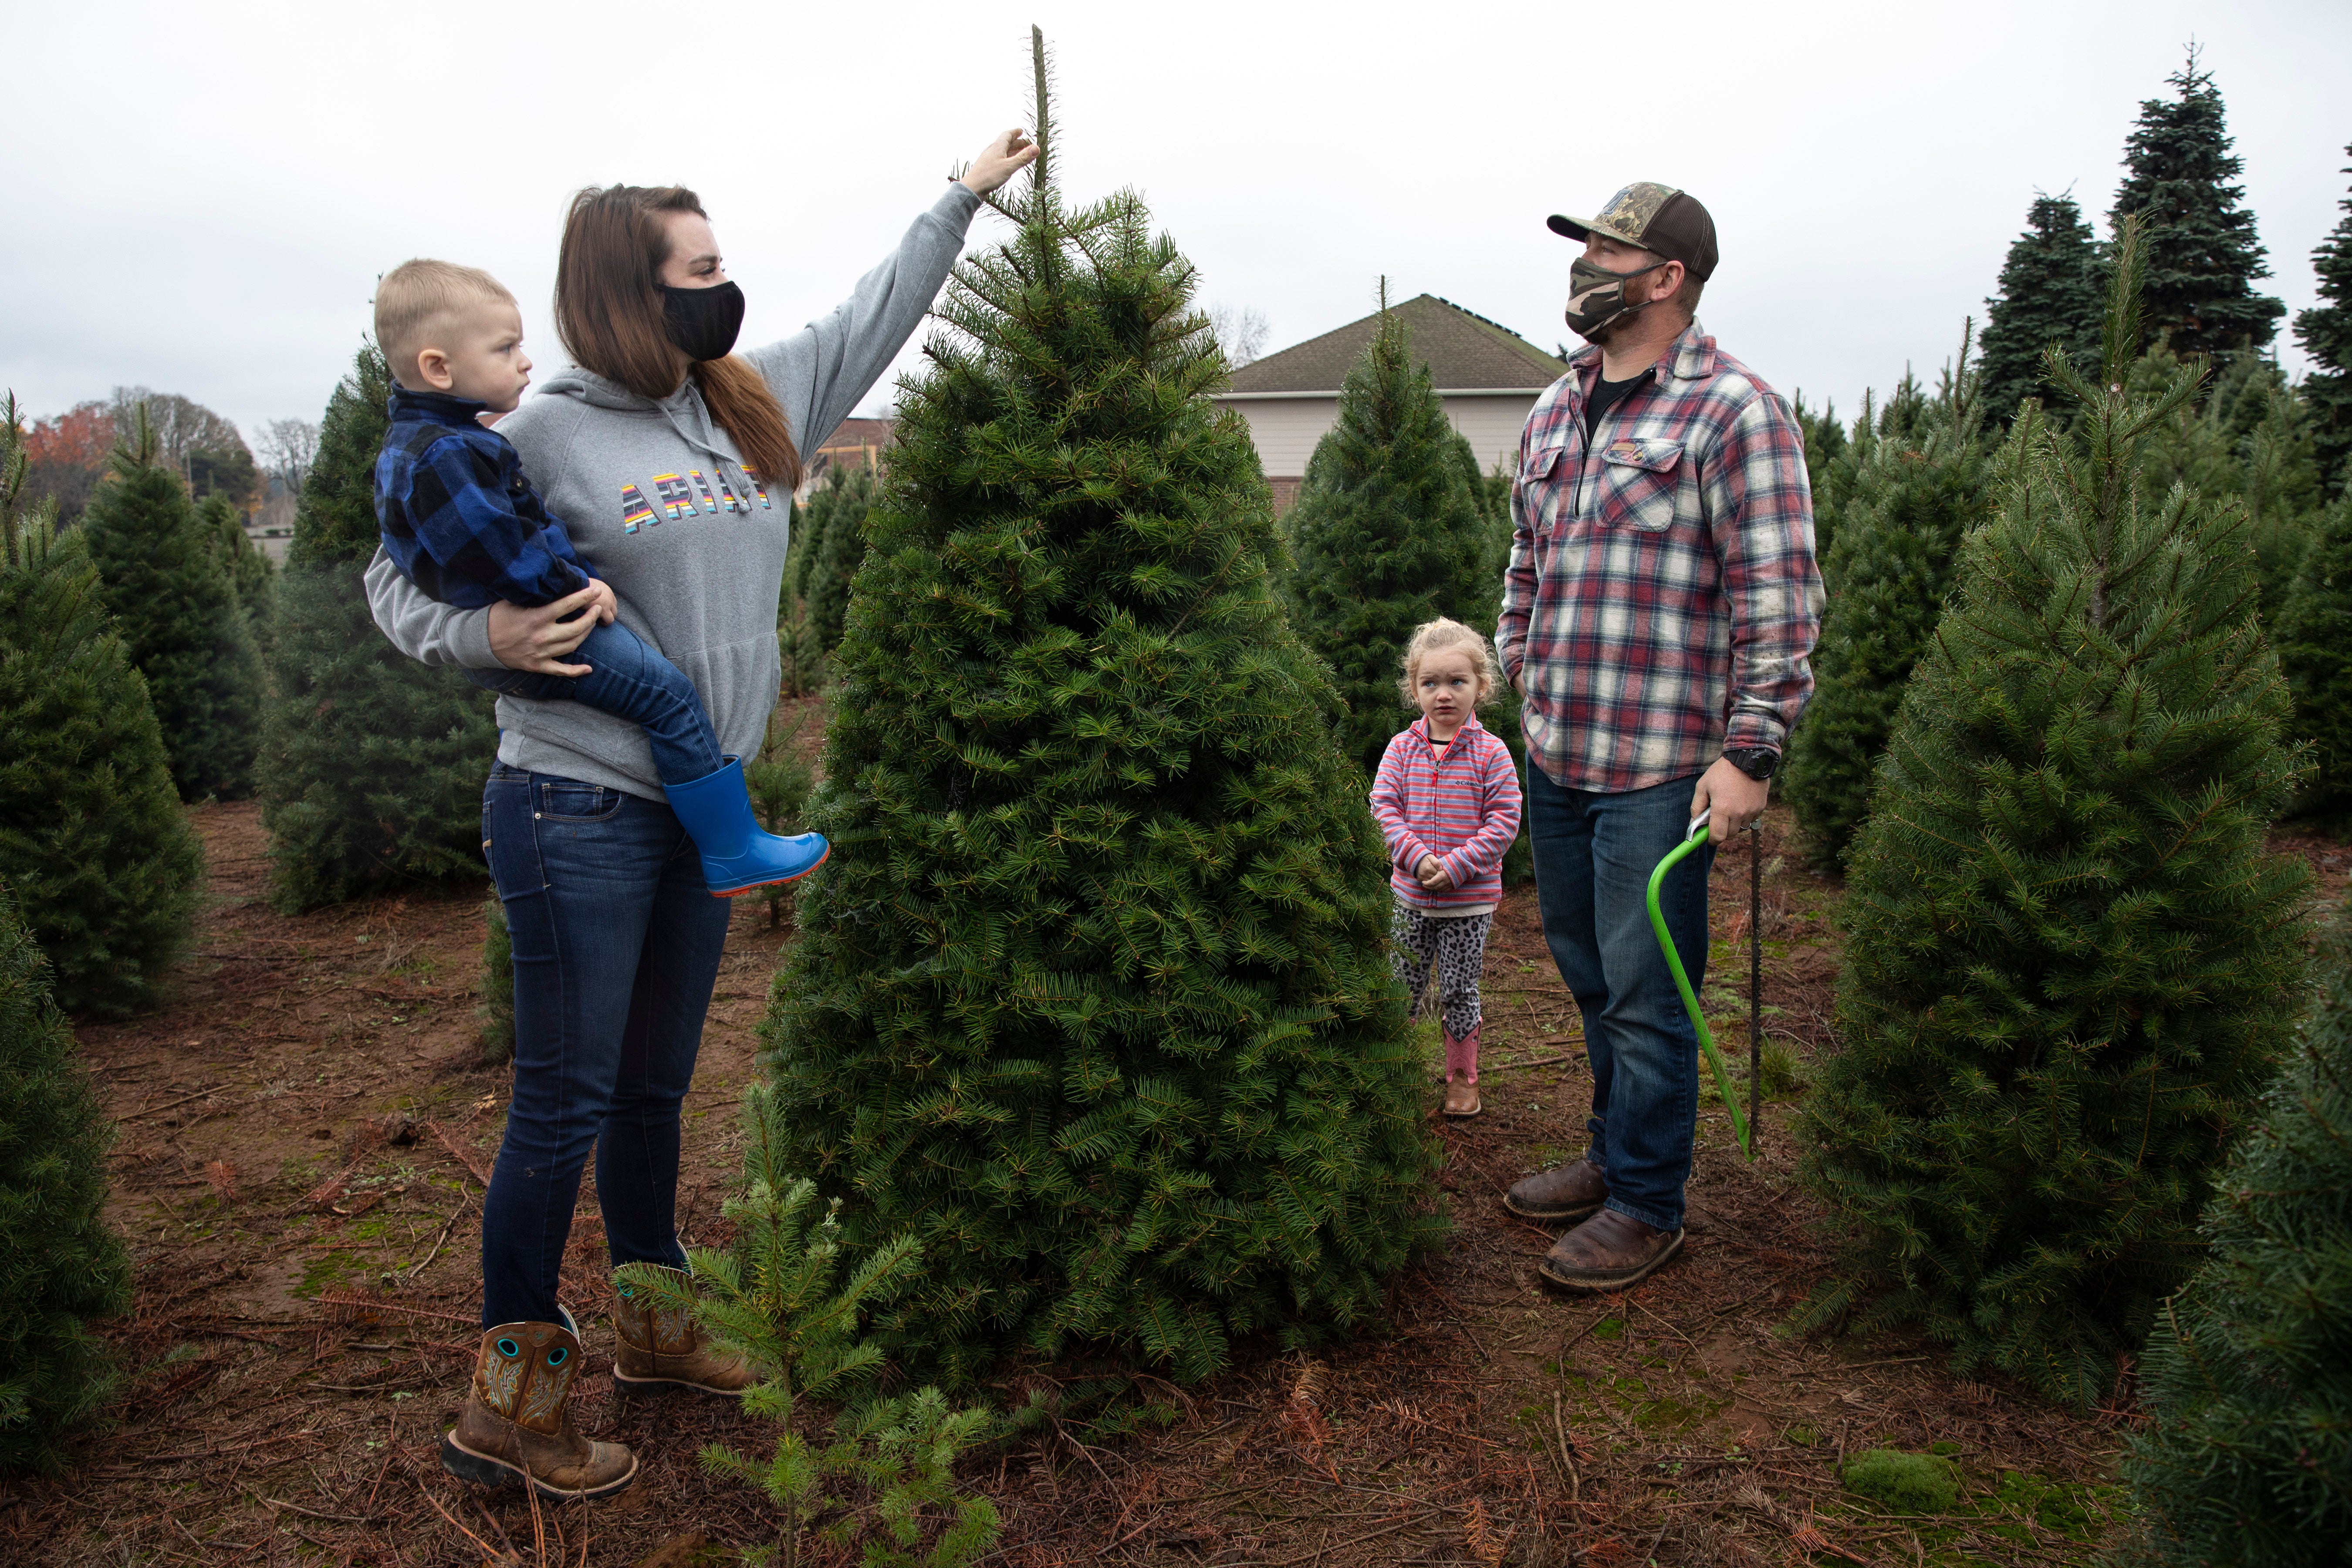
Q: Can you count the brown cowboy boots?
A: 2